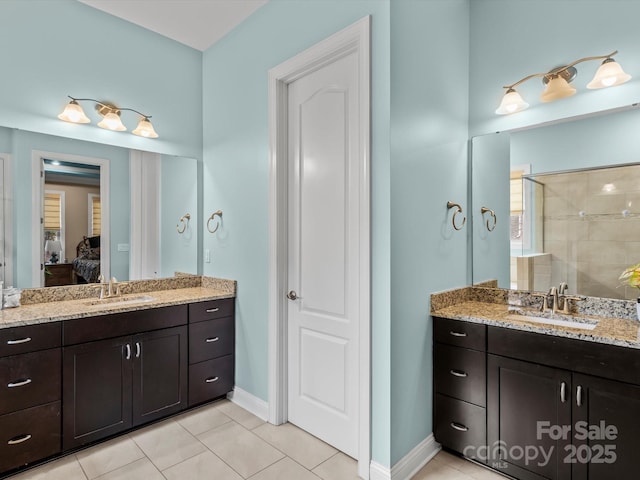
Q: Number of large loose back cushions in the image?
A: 0